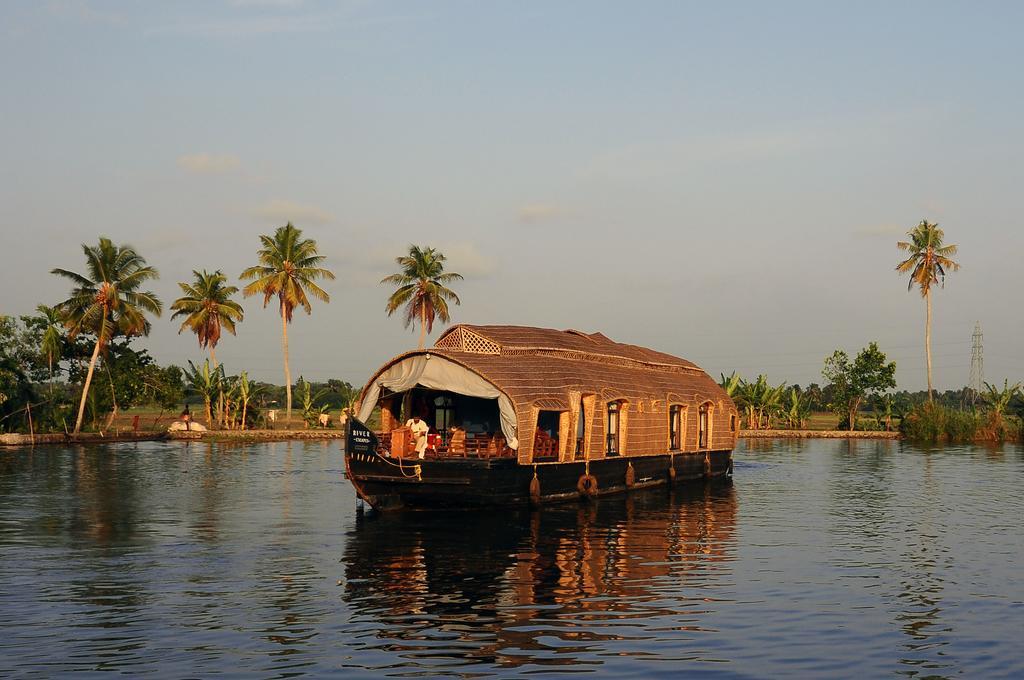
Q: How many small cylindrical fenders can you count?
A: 4